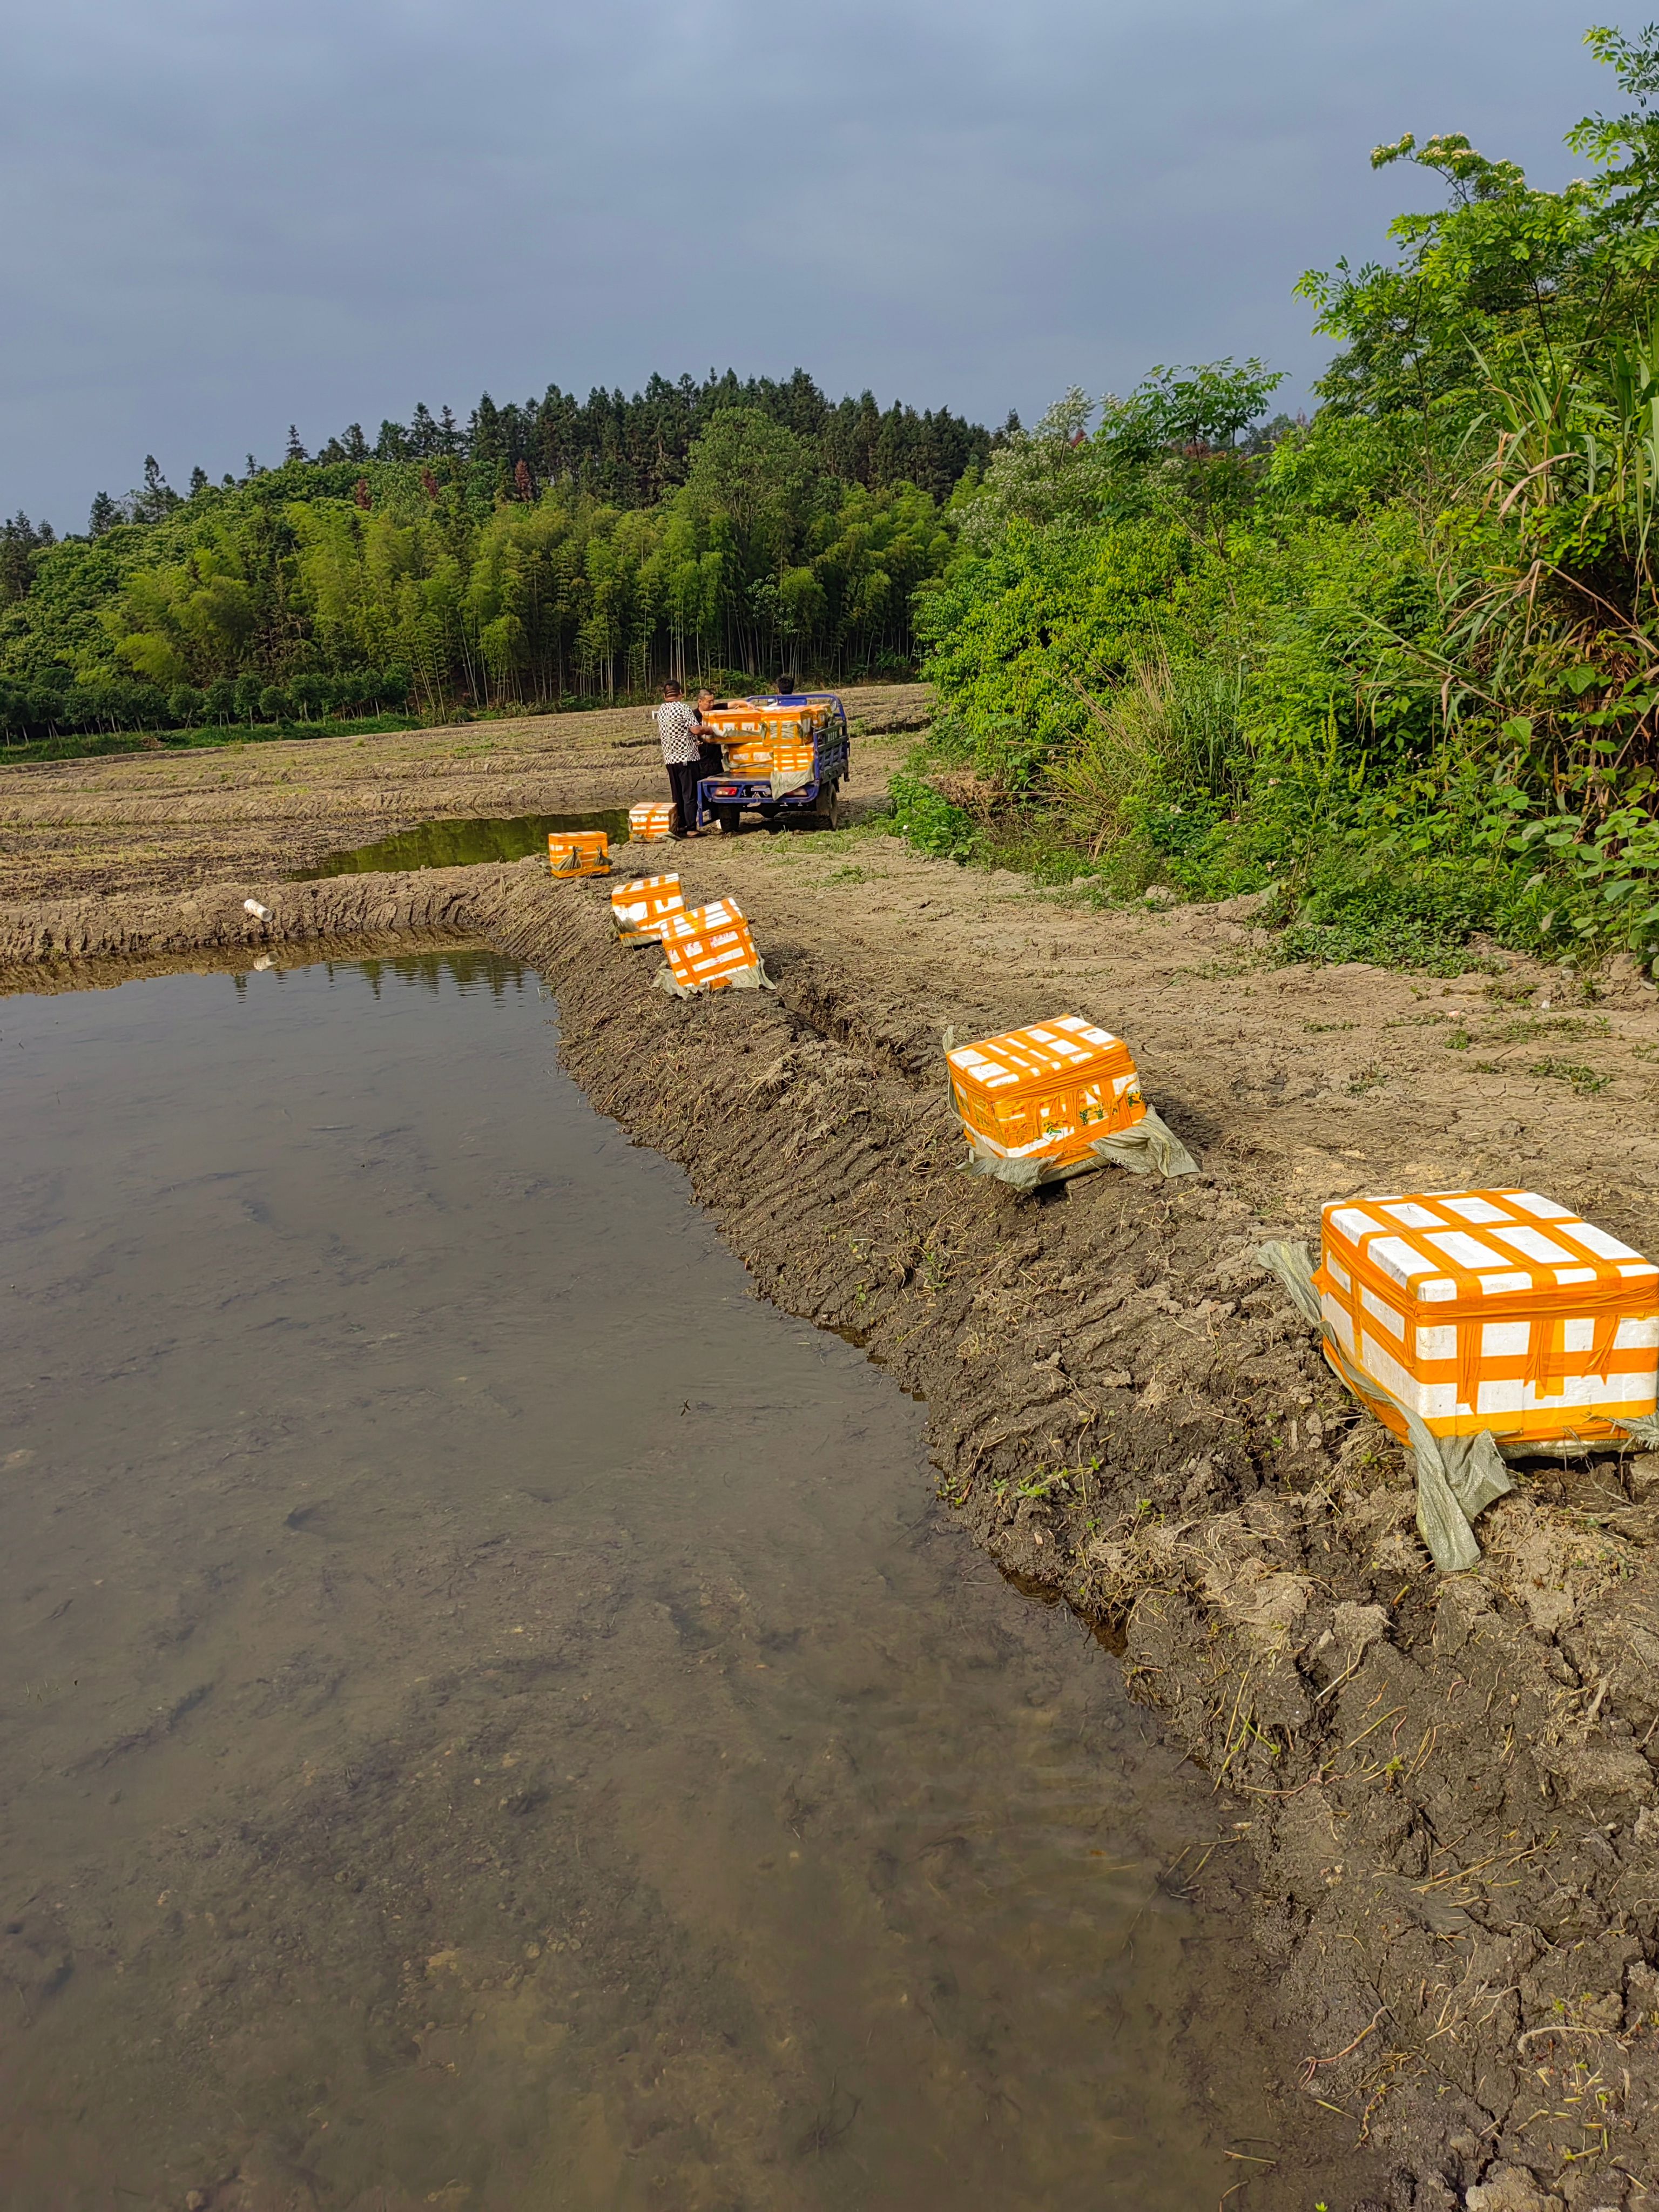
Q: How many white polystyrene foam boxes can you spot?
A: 11